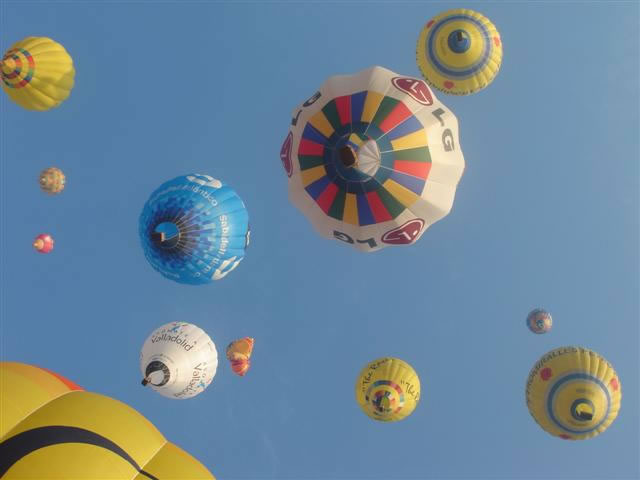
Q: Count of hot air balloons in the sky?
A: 12